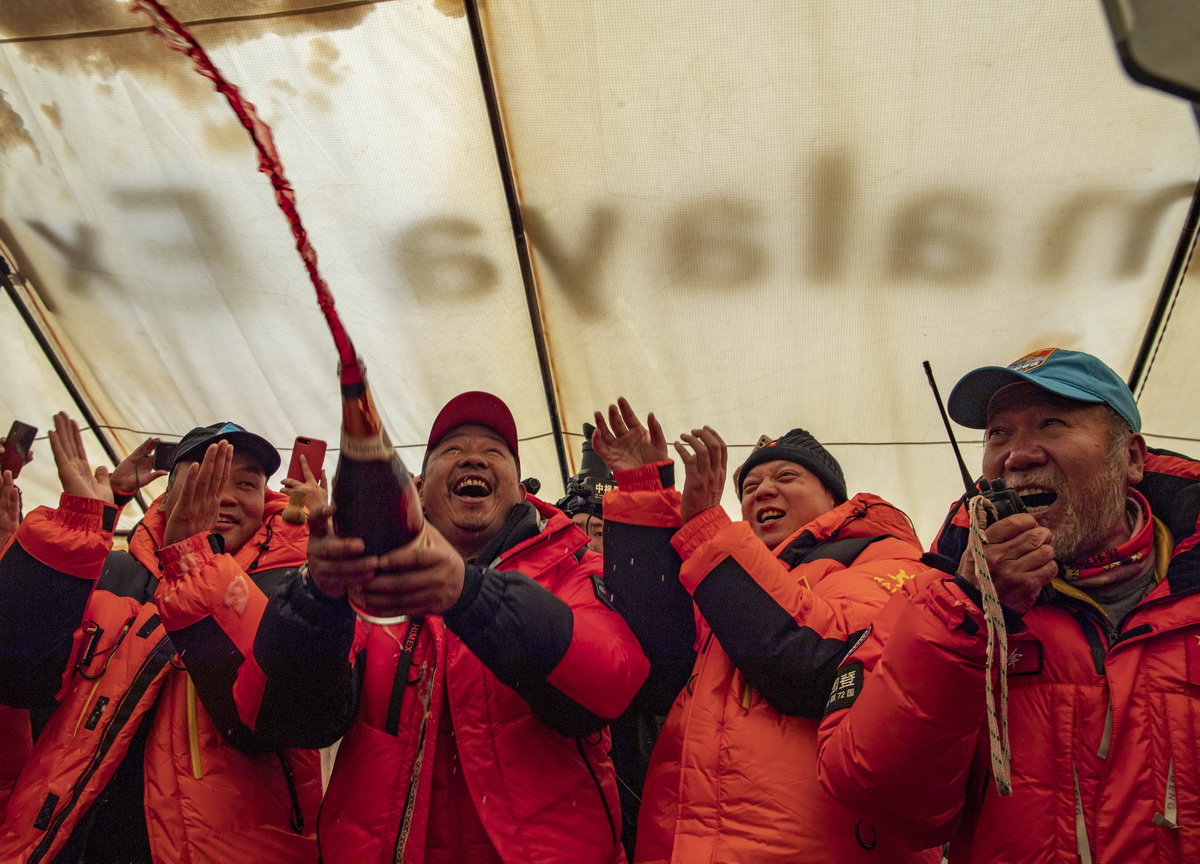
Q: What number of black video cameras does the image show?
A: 1